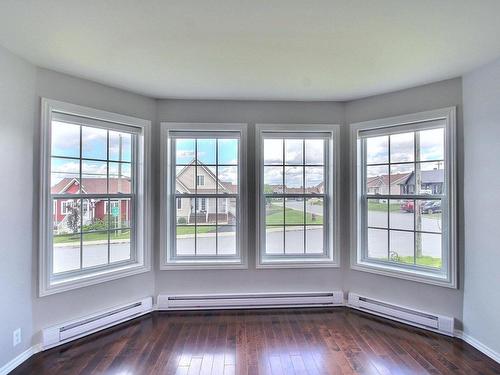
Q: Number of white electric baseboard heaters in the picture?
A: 3